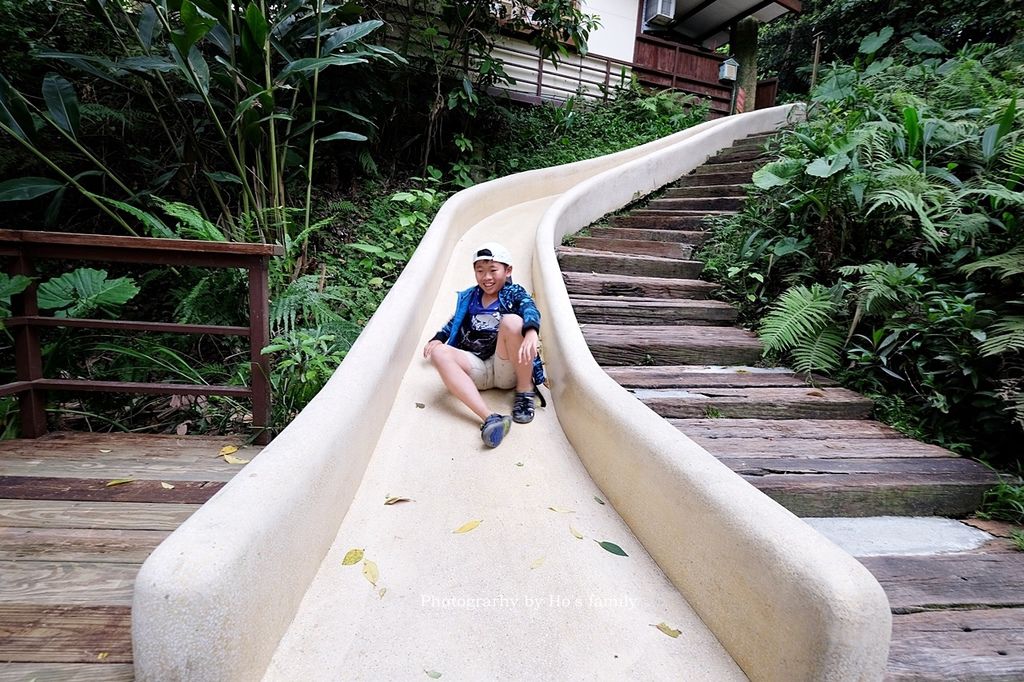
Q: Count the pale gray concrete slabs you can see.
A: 1